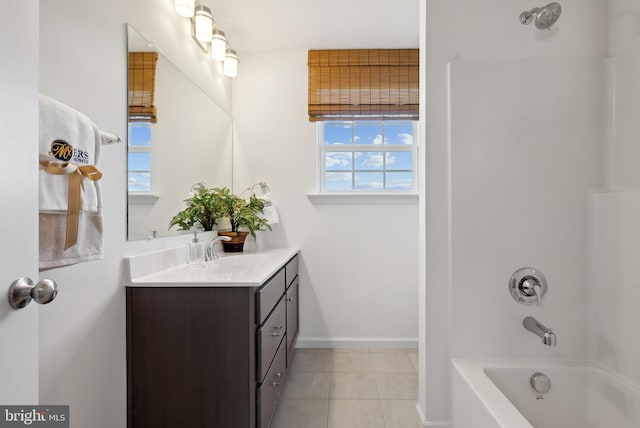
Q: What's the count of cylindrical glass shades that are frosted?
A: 4